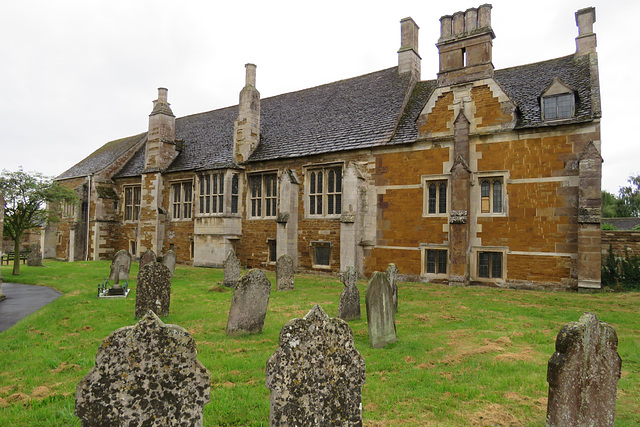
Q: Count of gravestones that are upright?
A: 15